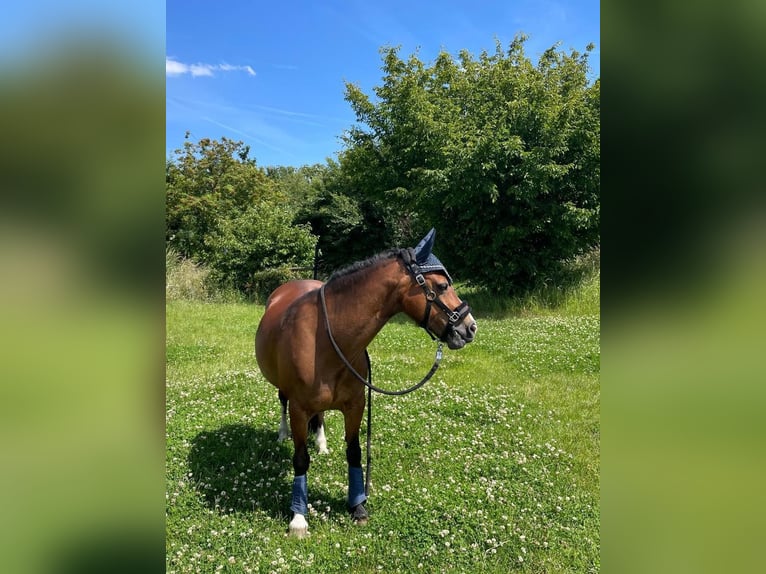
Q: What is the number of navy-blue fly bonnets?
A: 1